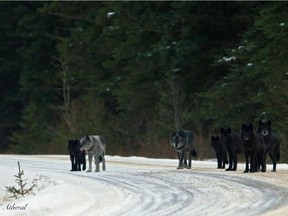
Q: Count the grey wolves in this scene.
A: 2